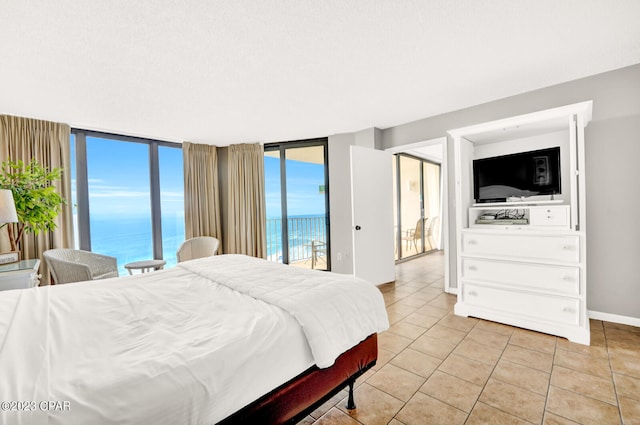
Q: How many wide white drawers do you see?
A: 3